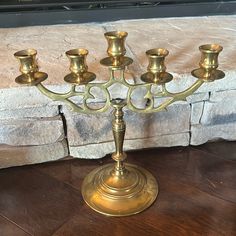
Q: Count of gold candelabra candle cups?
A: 5